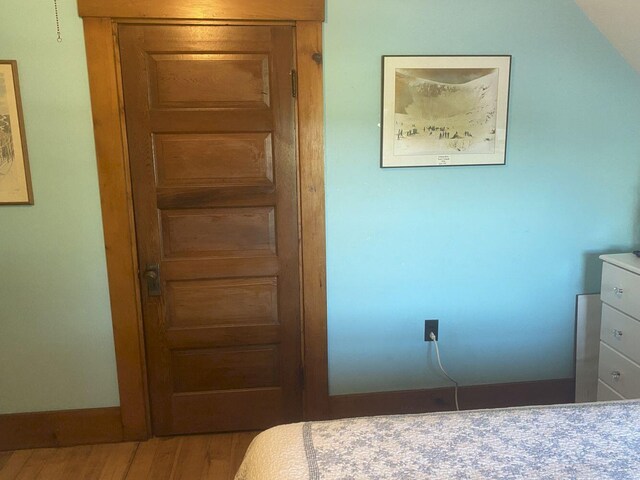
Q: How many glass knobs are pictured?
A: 3